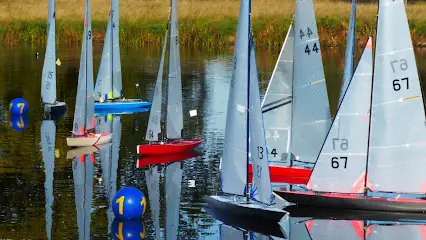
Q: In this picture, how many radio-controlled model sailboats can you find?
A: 8